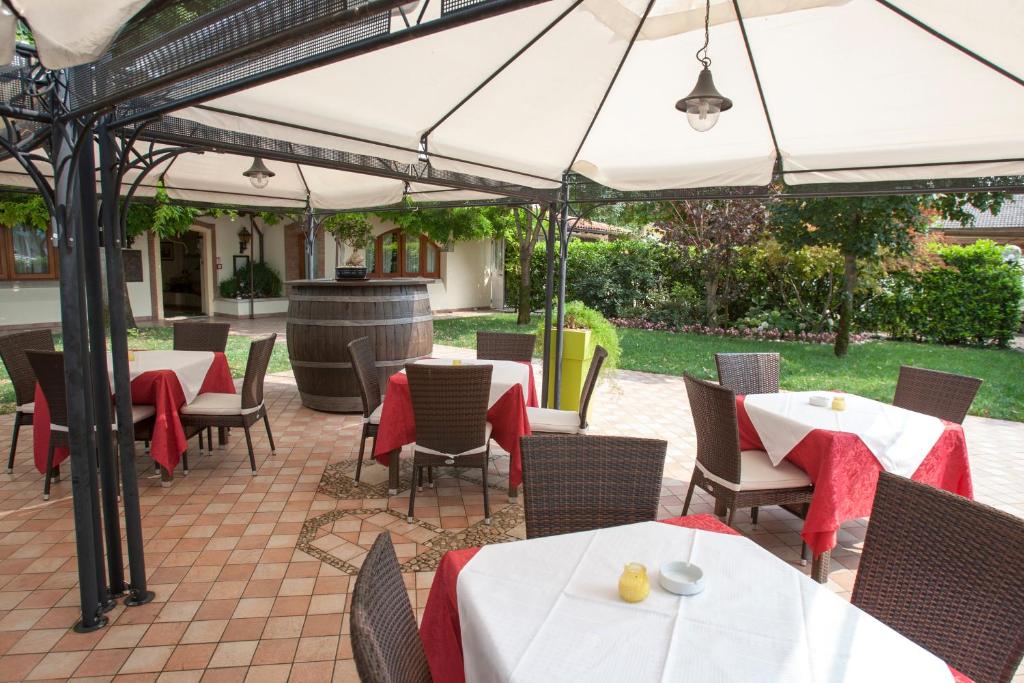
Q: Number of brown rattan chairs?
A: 14